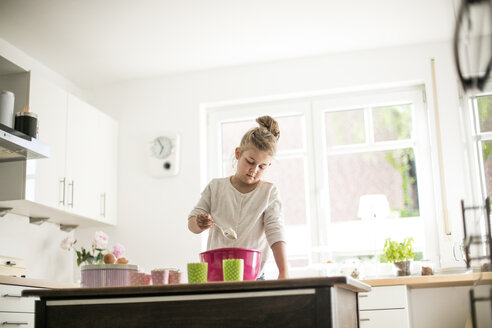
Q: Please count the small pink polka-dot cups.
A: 4